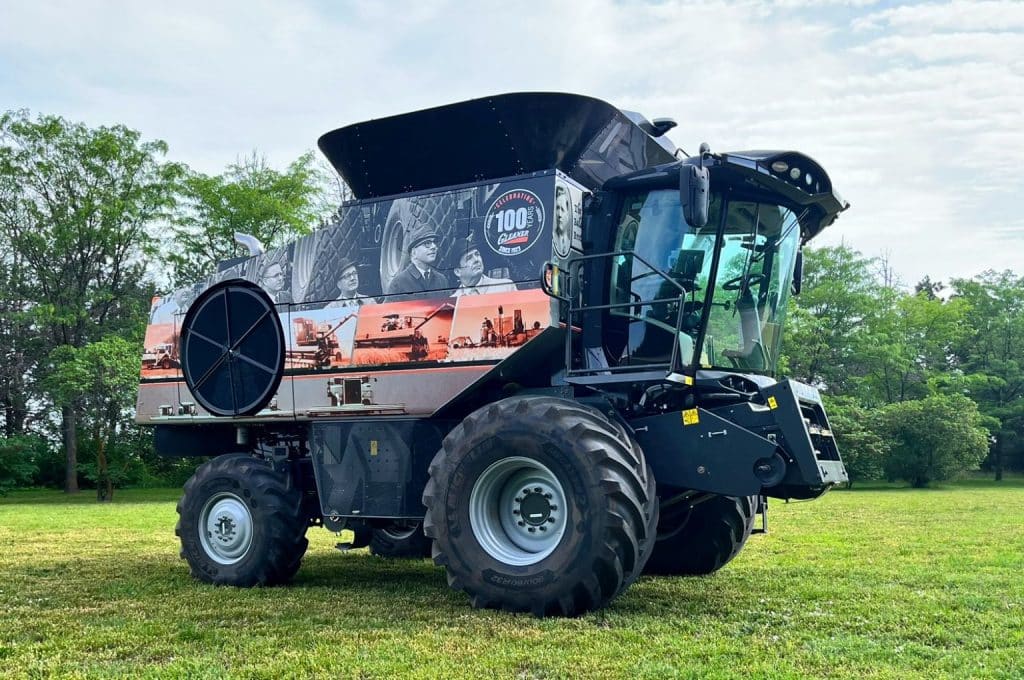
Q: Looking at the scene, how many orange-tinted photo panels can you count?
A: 4